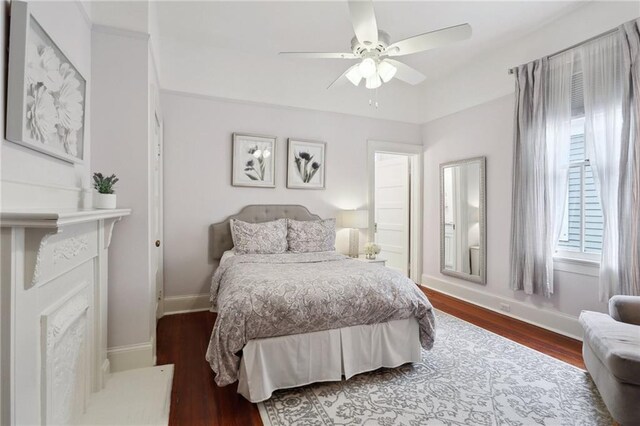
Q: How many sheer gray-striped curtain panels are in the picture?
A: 2